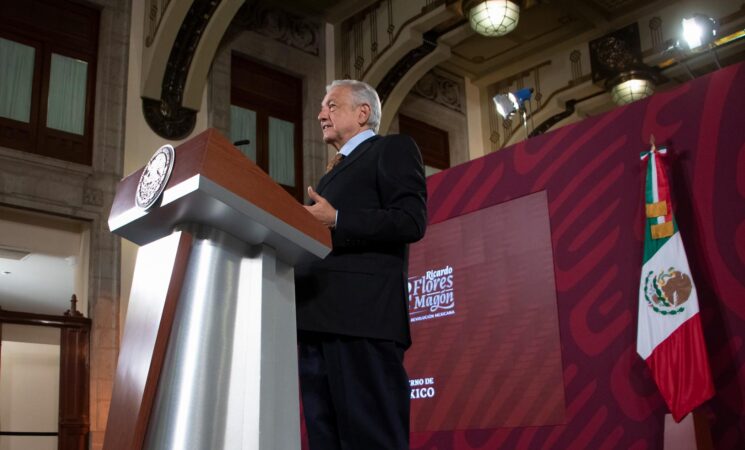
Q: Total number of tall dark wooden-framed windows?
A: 3